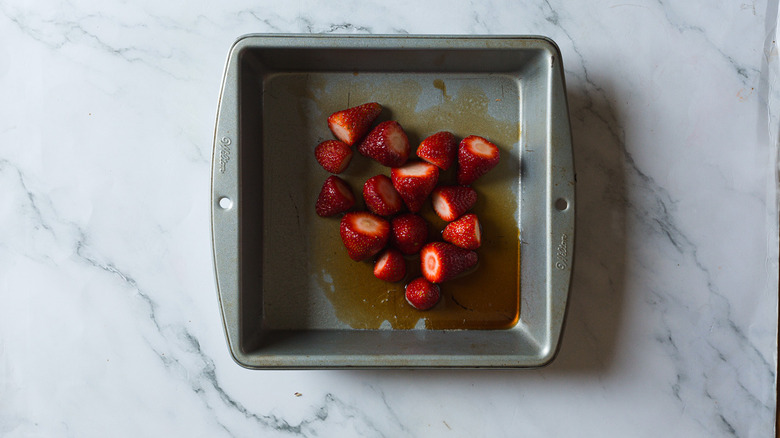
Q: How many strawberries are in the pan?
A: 15